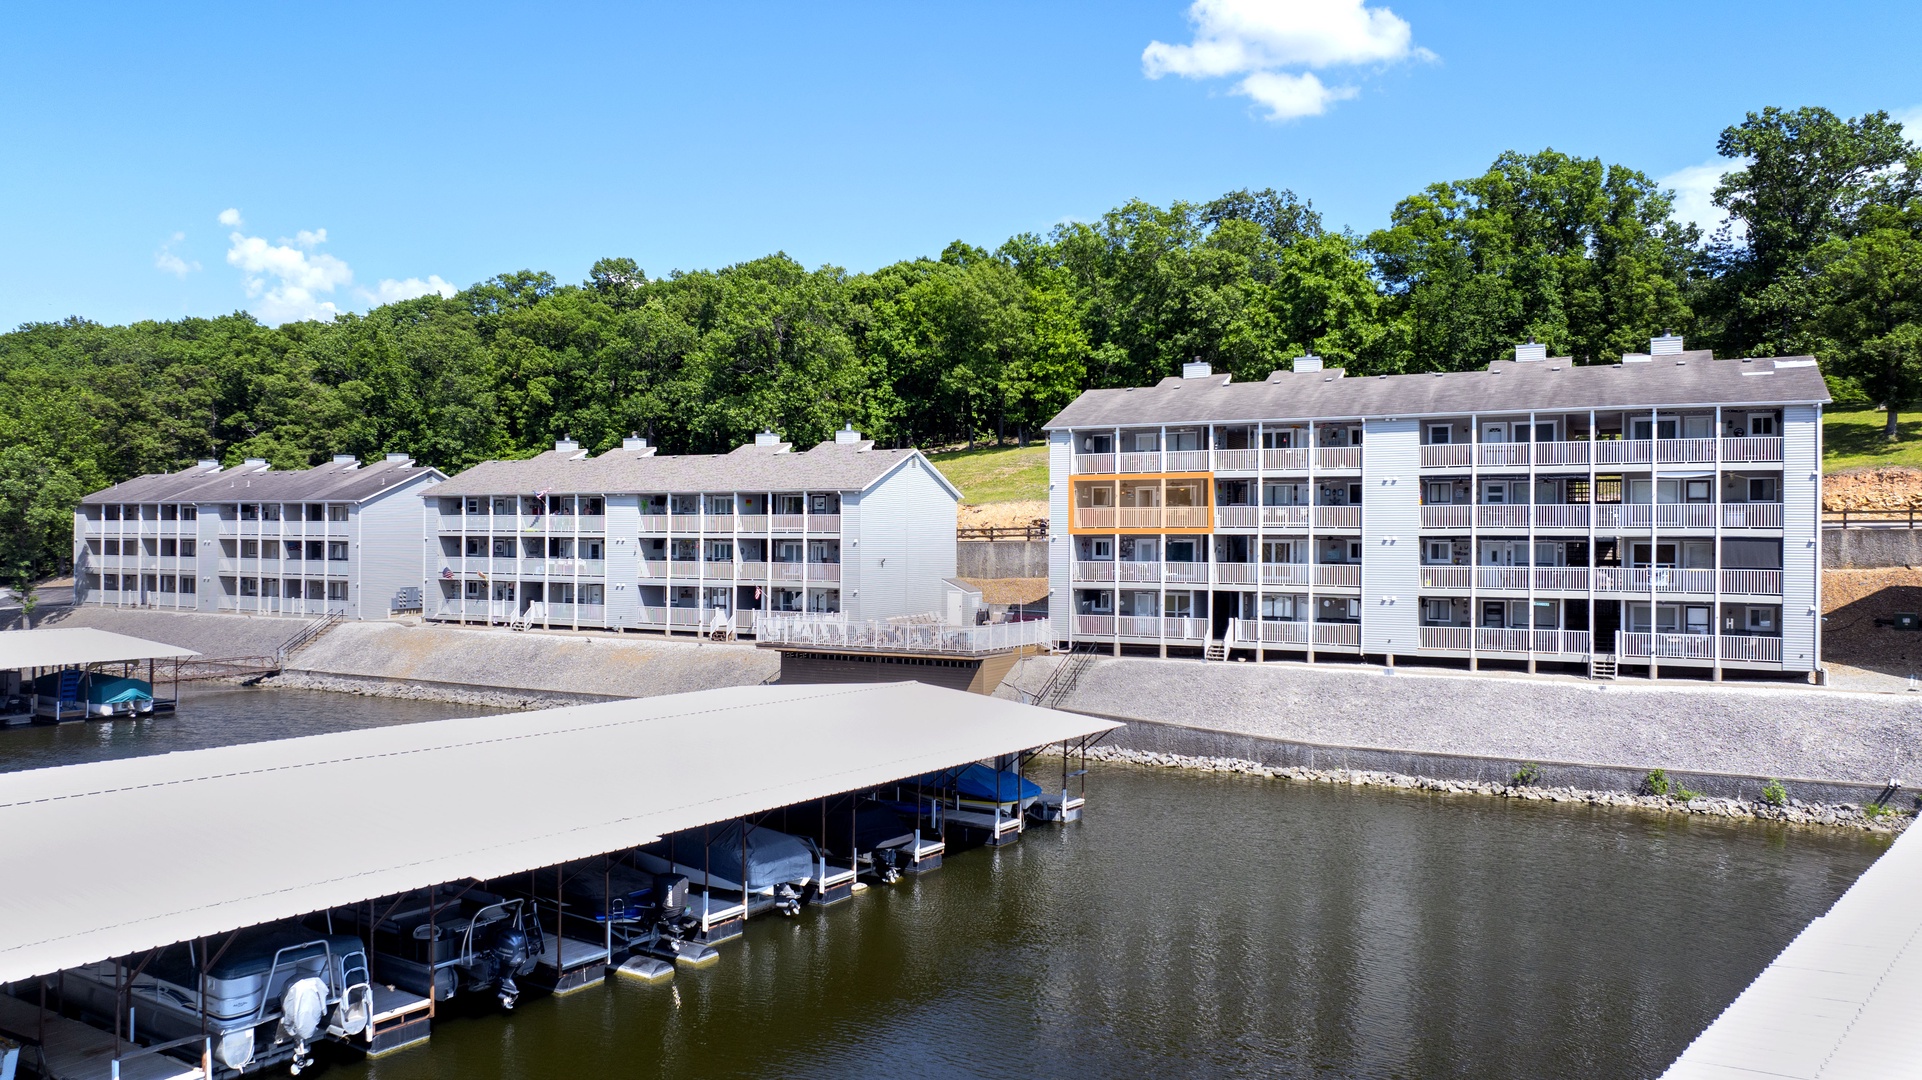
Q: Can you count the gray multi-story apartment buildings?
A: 3